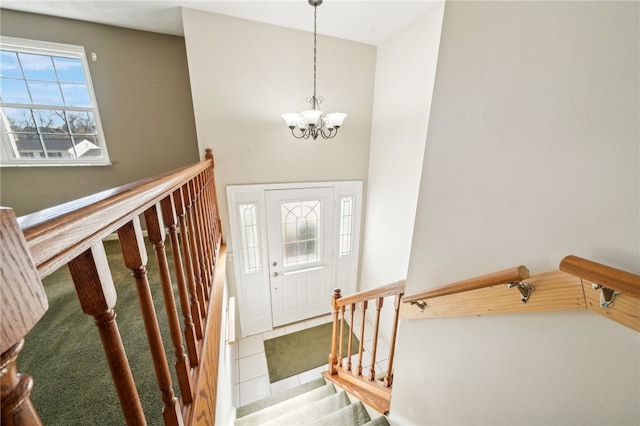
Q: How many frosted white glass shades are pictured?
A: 5